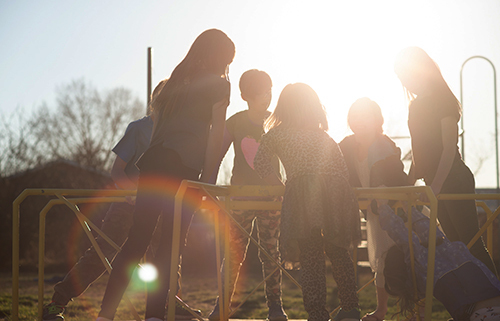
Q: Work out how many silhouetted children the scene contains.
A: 7